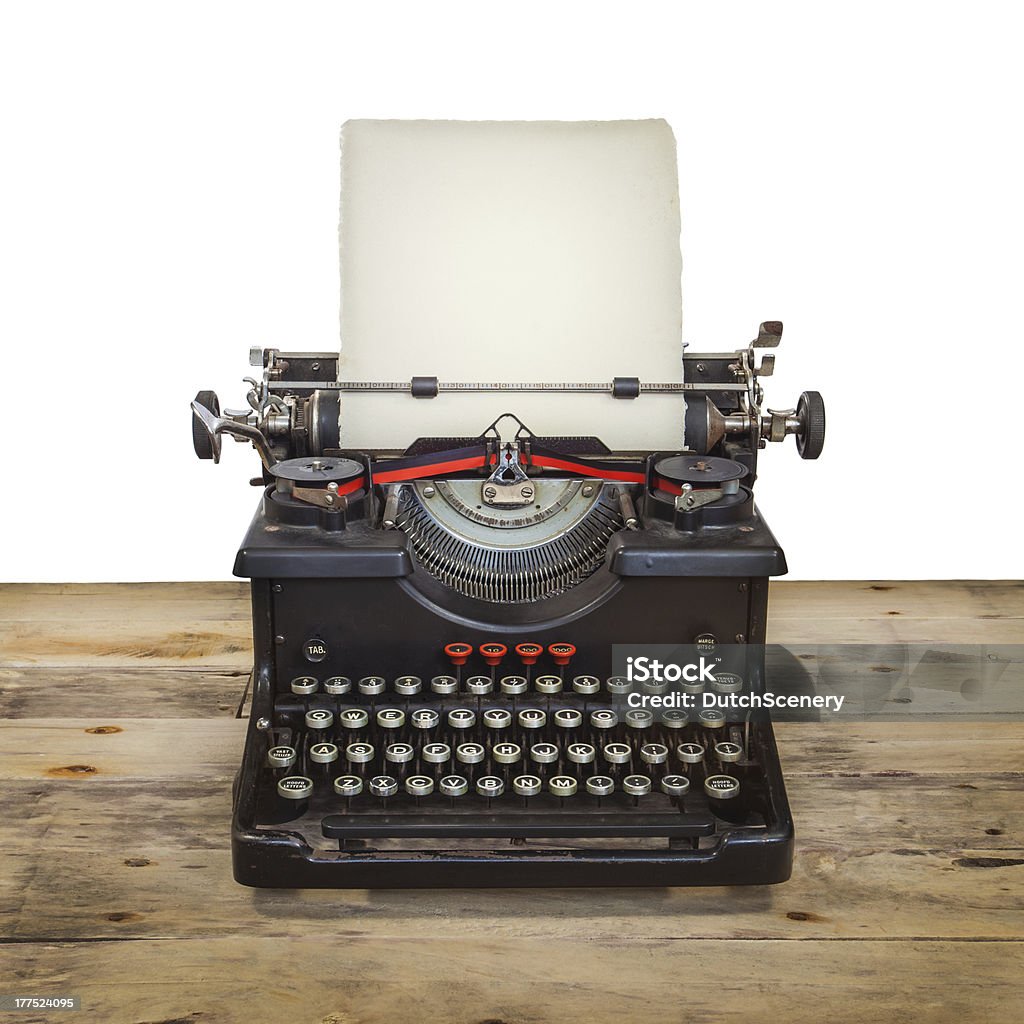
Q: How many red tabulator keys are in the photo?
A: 4